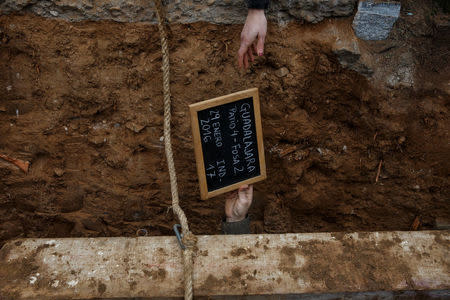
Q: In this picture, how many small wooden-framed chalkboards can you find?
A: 1